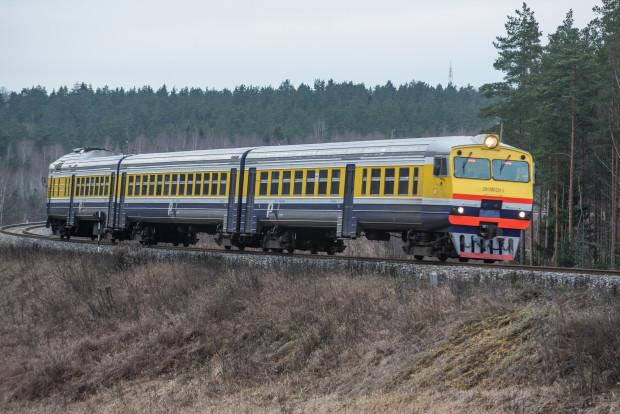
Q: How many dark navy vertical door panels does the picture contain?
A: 6